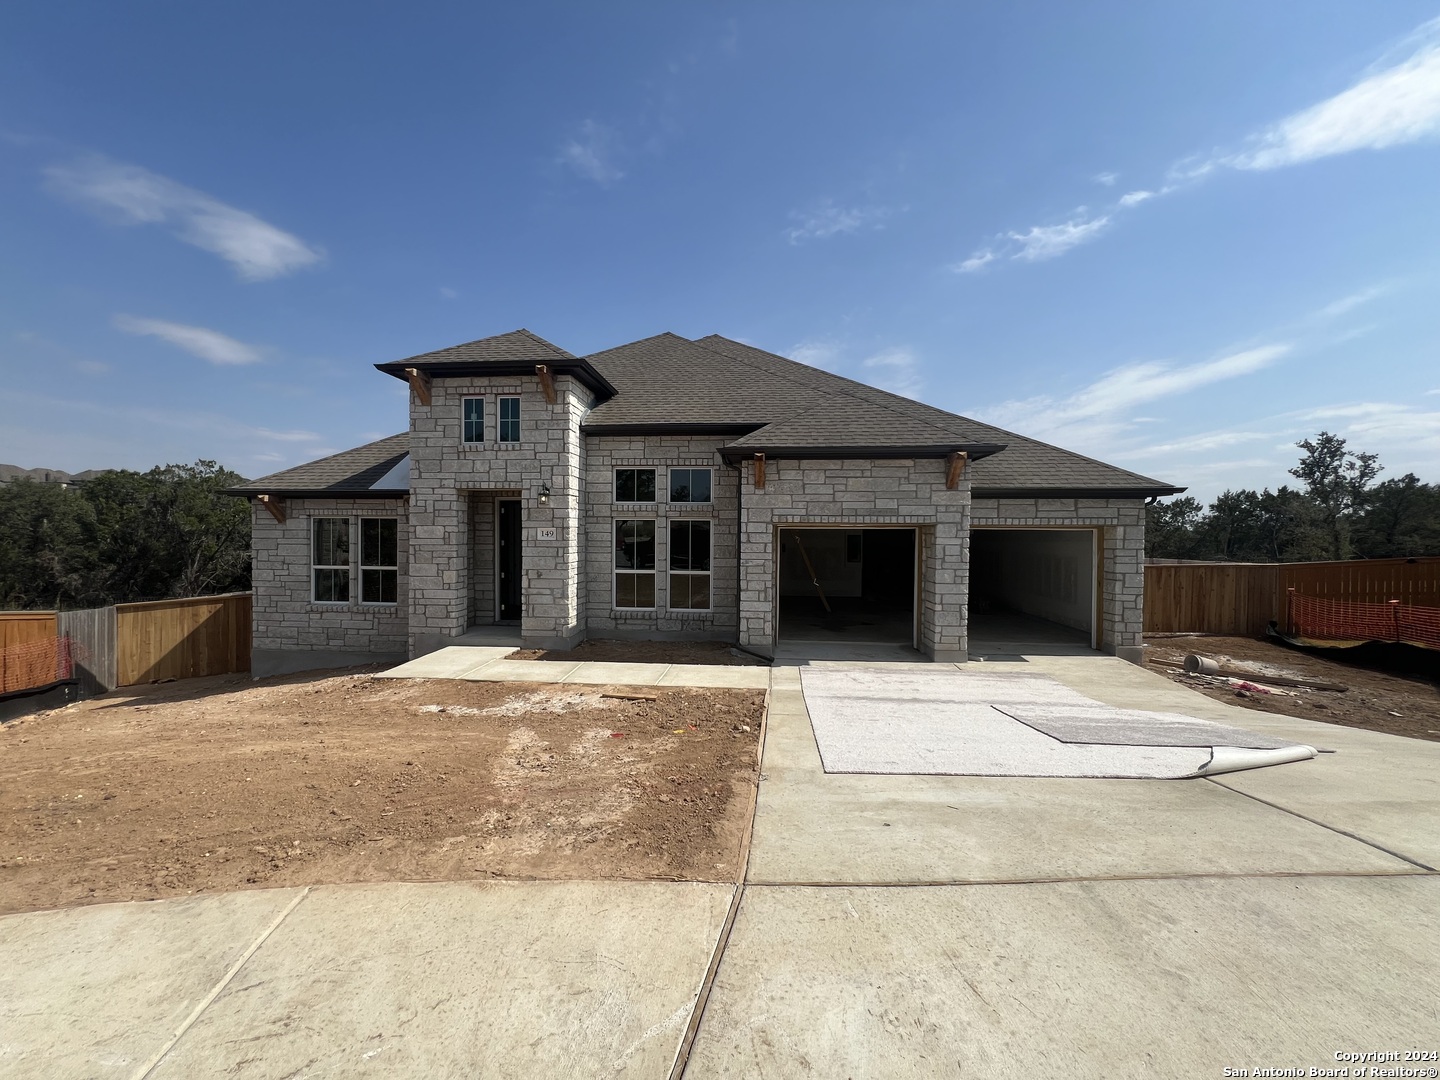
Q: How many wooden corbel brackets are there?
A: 5